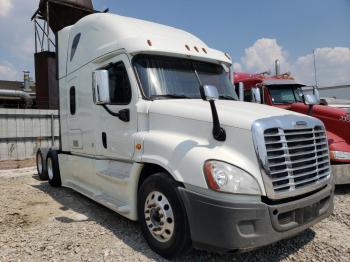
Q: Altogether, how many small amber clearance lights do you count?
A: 5